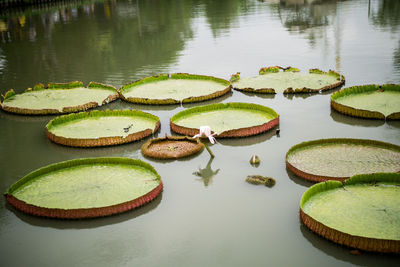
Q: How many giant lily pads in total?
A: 10